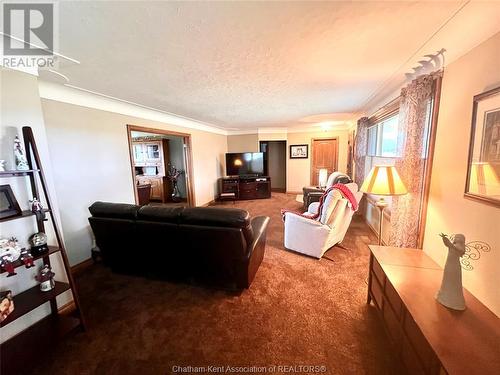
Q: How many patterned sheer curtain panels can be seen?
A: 2